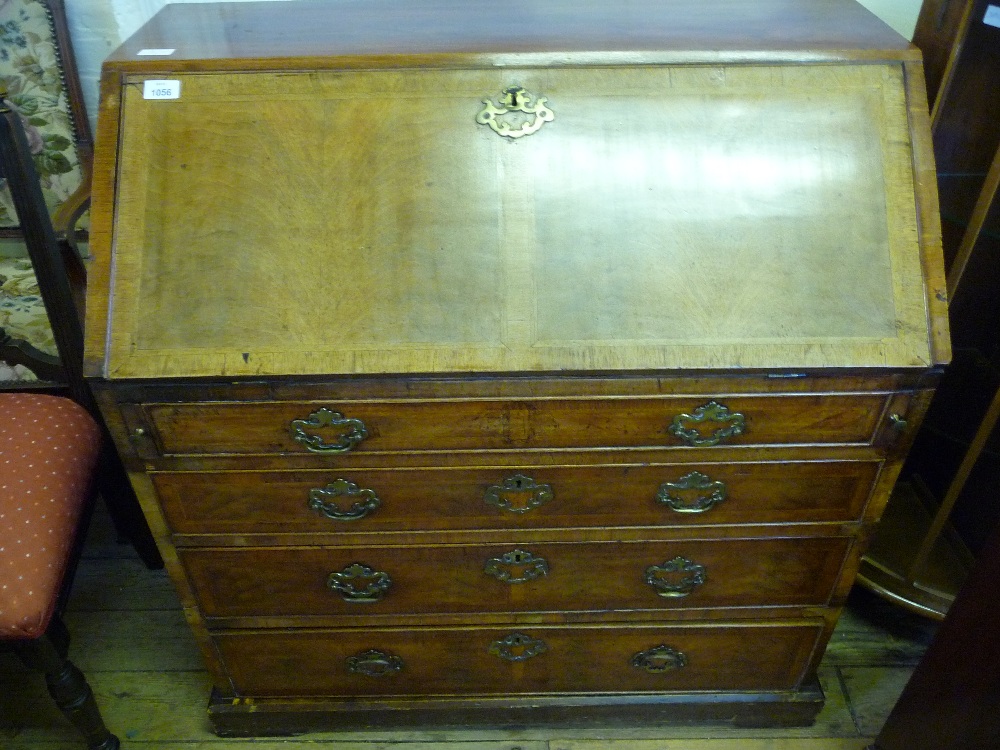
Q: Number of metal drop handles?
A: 8